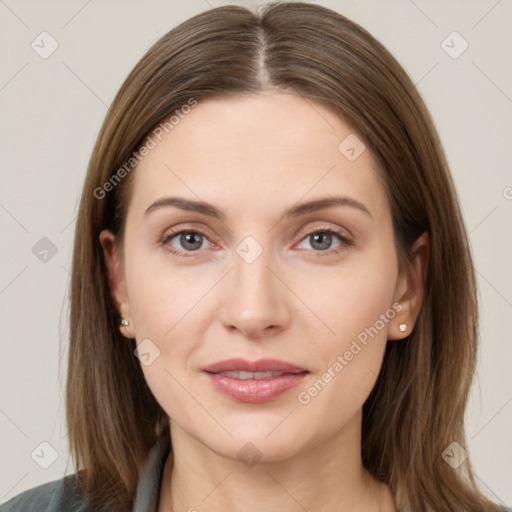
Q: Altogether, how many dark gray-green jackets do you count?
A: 1